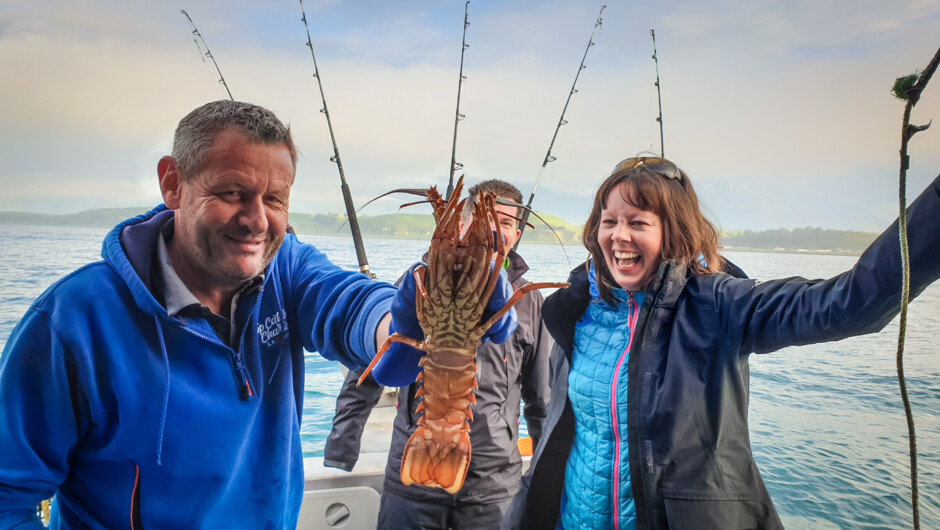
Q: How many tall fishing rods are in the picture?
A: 5